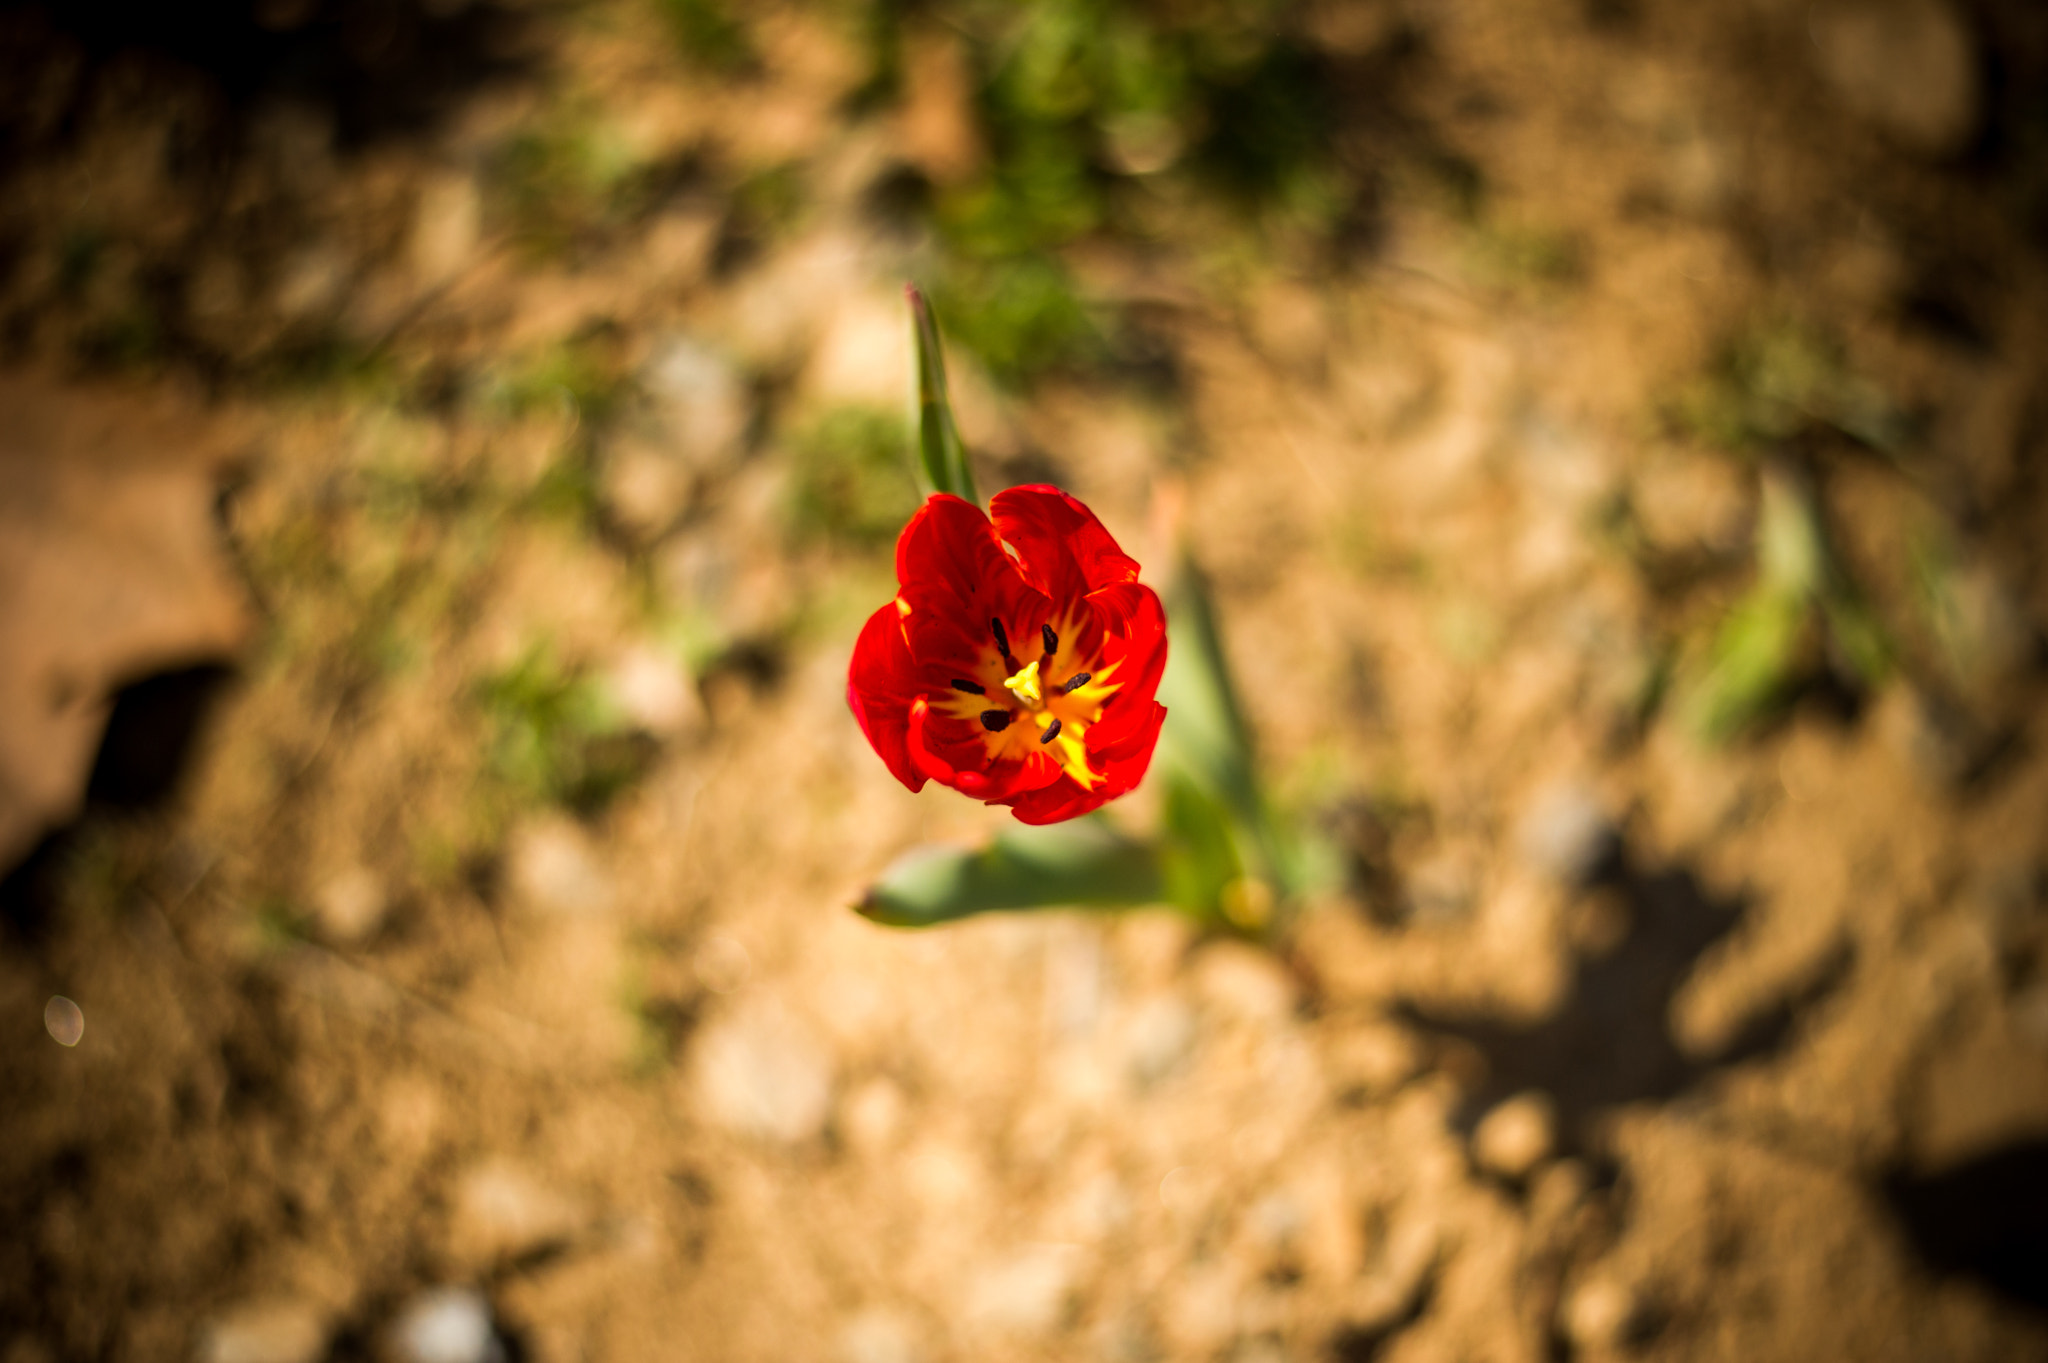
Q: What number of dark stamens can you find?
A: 6